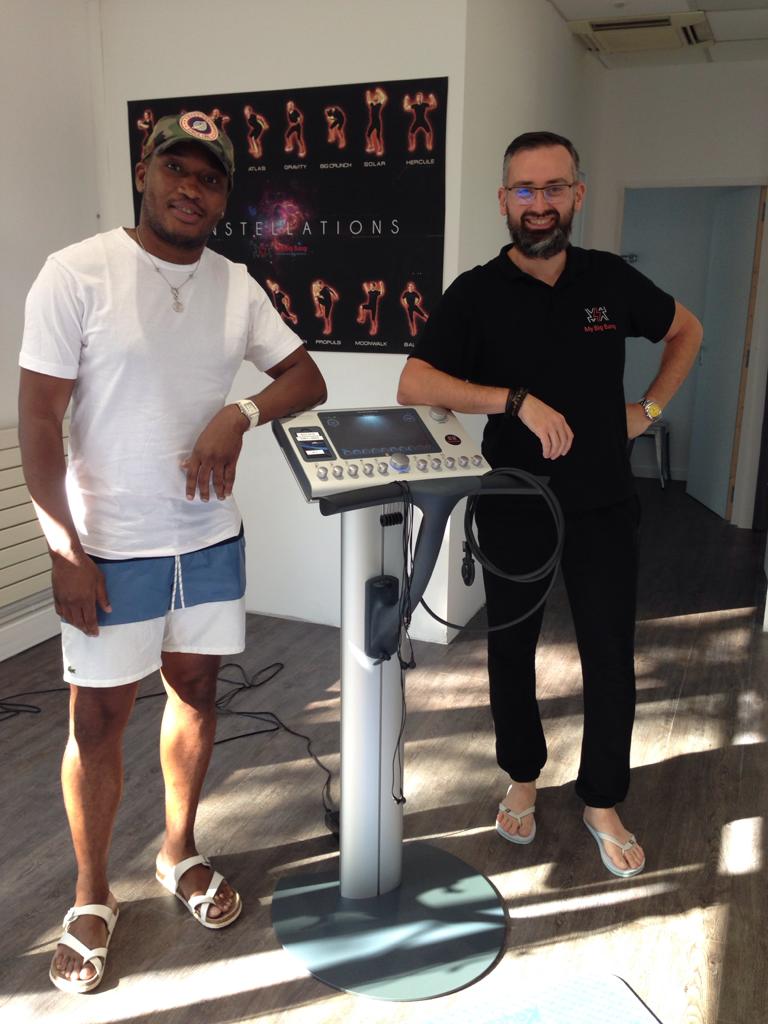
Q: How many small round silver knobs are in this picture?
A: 10